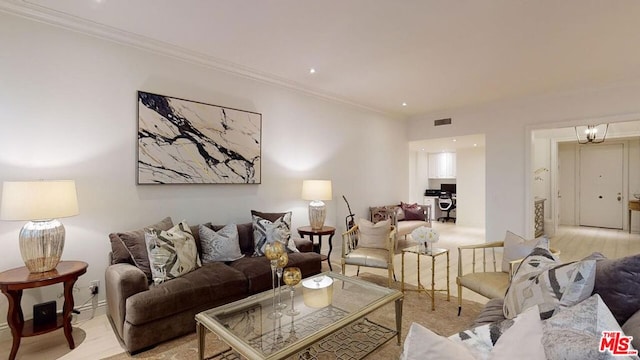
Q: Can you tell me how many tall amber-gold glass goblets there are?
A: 3